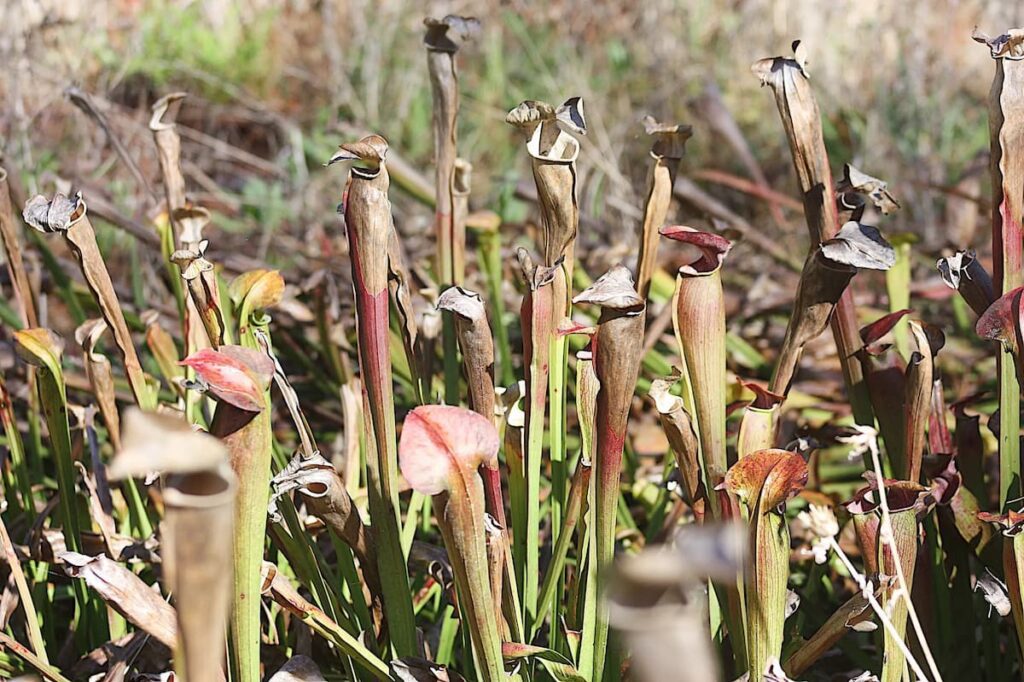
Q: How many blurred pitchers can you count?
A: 2